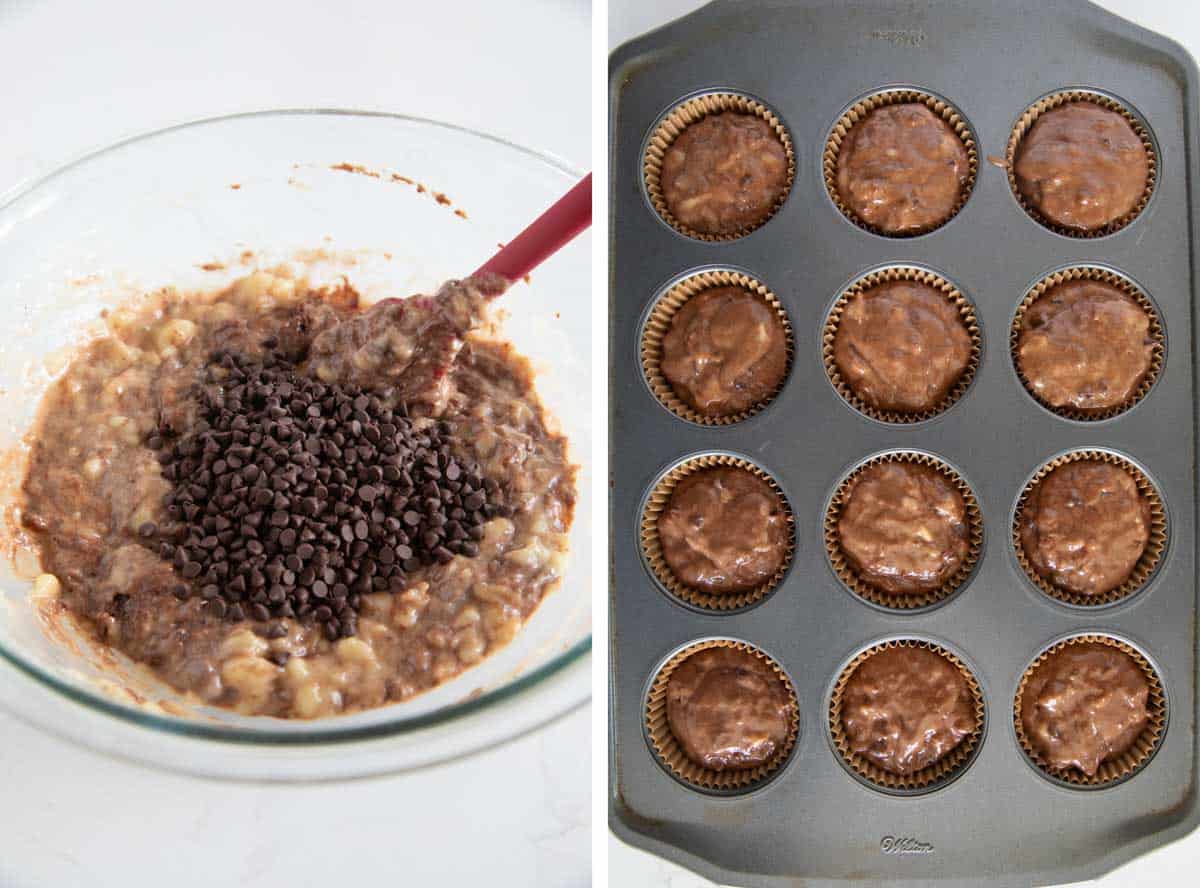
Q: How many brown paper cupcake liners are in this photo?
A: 12